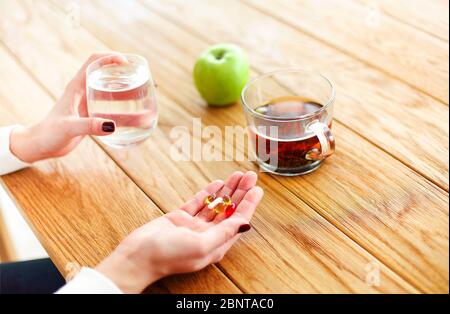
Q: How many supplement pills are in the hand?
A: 5